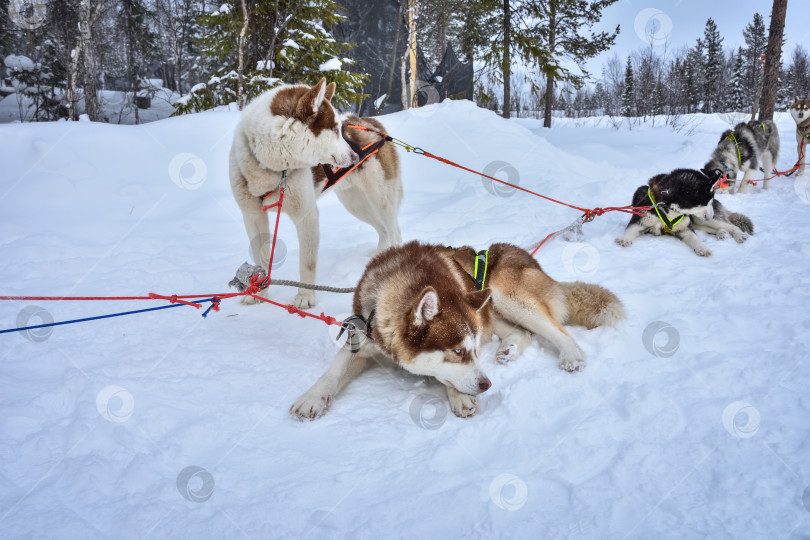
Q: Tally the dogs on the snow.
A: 5